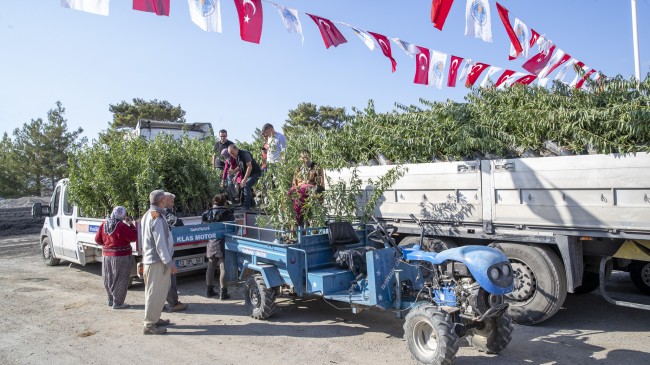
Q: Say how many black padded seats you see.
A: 1